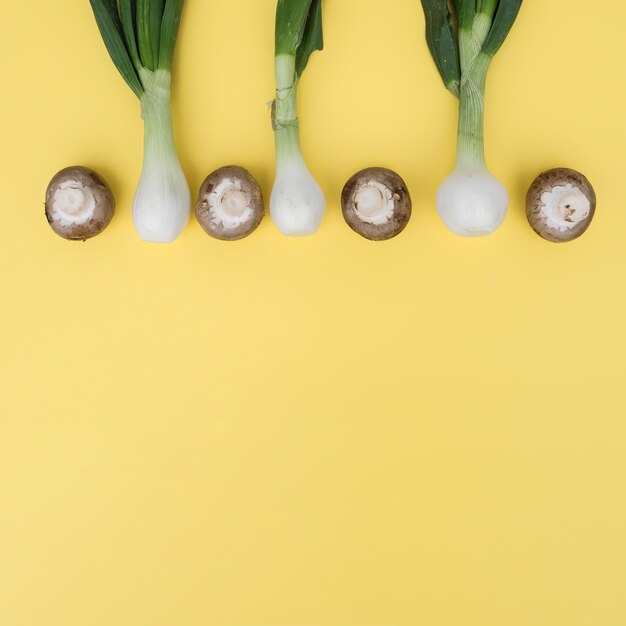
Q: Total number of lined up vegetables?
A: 7